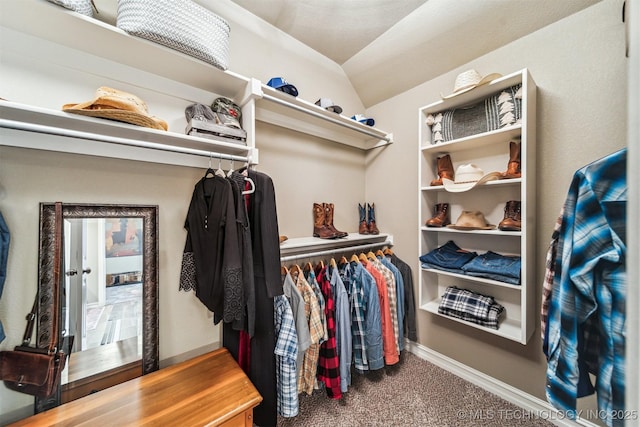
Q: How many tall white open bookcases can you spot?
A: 1